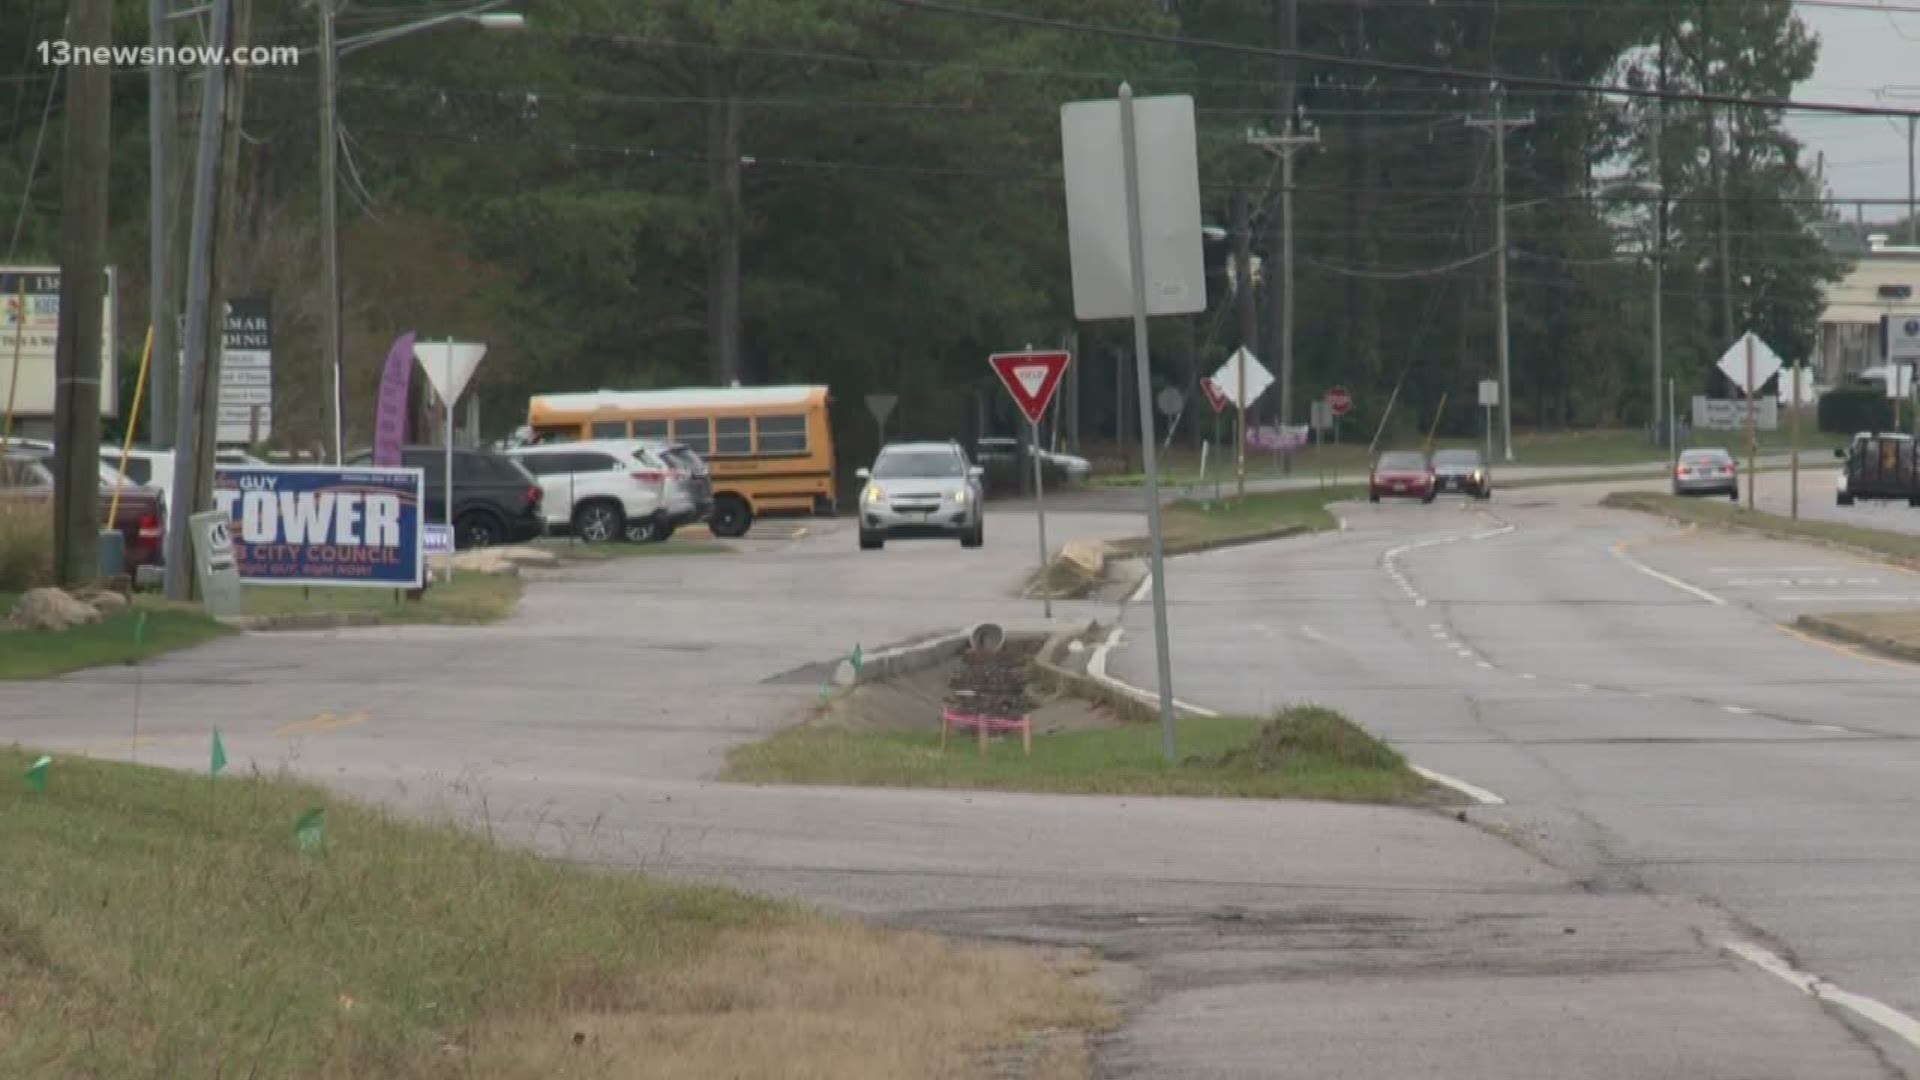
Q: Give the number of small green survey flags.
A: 6